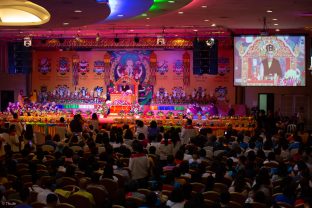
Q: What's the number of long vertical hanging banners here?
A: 4